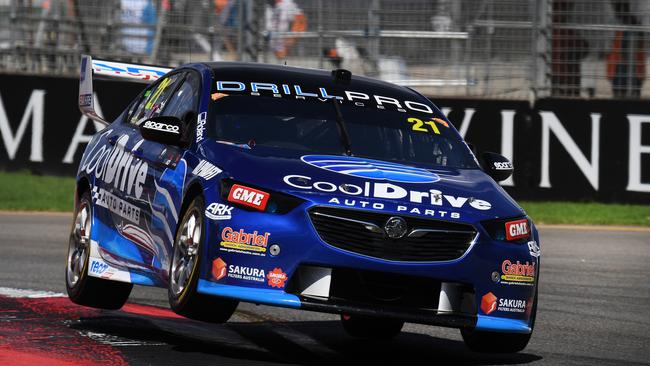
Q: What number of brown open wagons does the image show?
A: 0